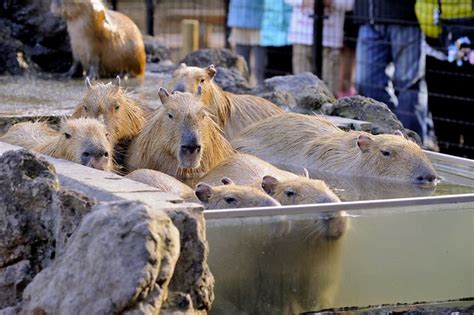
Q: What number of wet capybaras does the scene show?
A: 7